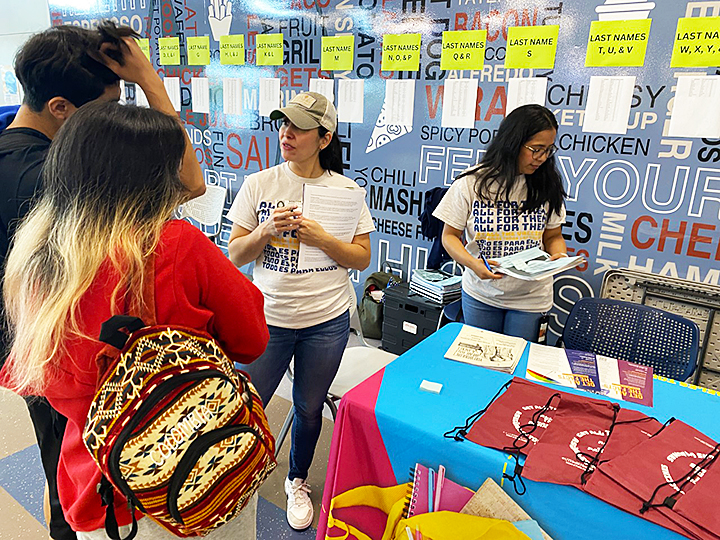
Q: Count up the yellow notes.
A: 11